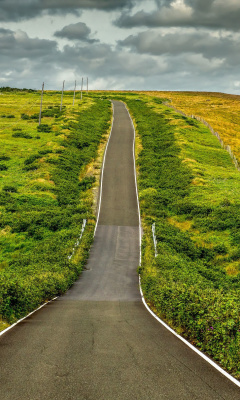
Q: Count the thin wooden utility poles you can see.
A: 5